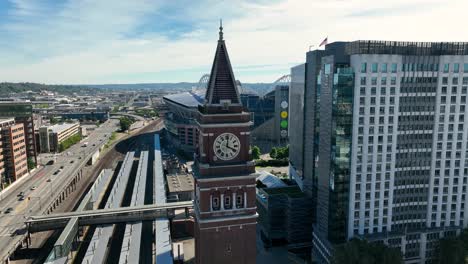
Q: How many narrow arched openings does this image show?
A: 3